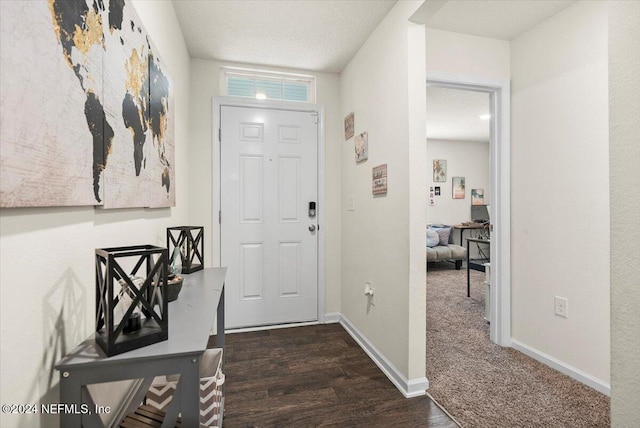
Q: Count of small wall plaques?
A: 3